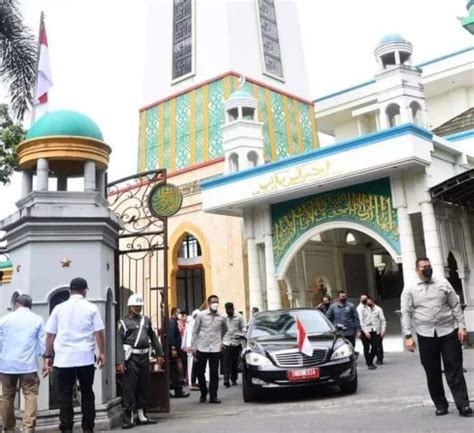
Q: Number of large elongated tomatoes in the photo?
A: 0